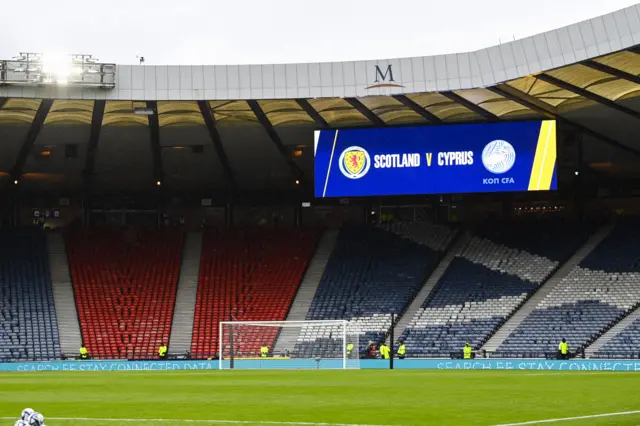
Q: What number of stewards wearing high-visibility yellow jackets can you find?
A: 8